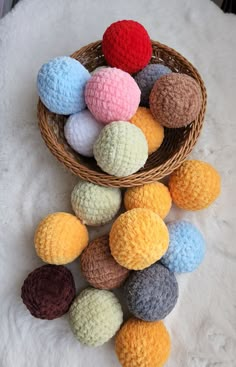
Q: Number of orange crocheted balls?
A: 6